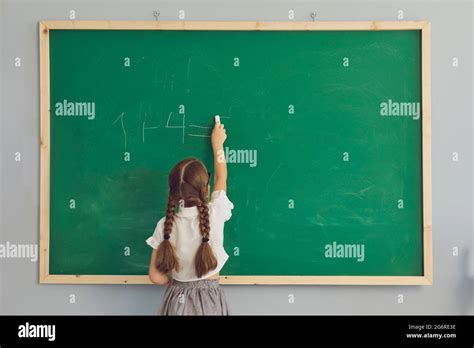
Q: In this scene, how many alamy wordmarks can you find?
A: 6